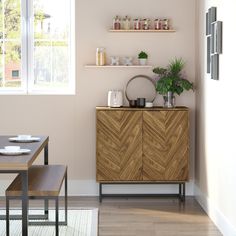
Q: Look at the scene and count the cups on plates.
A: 2